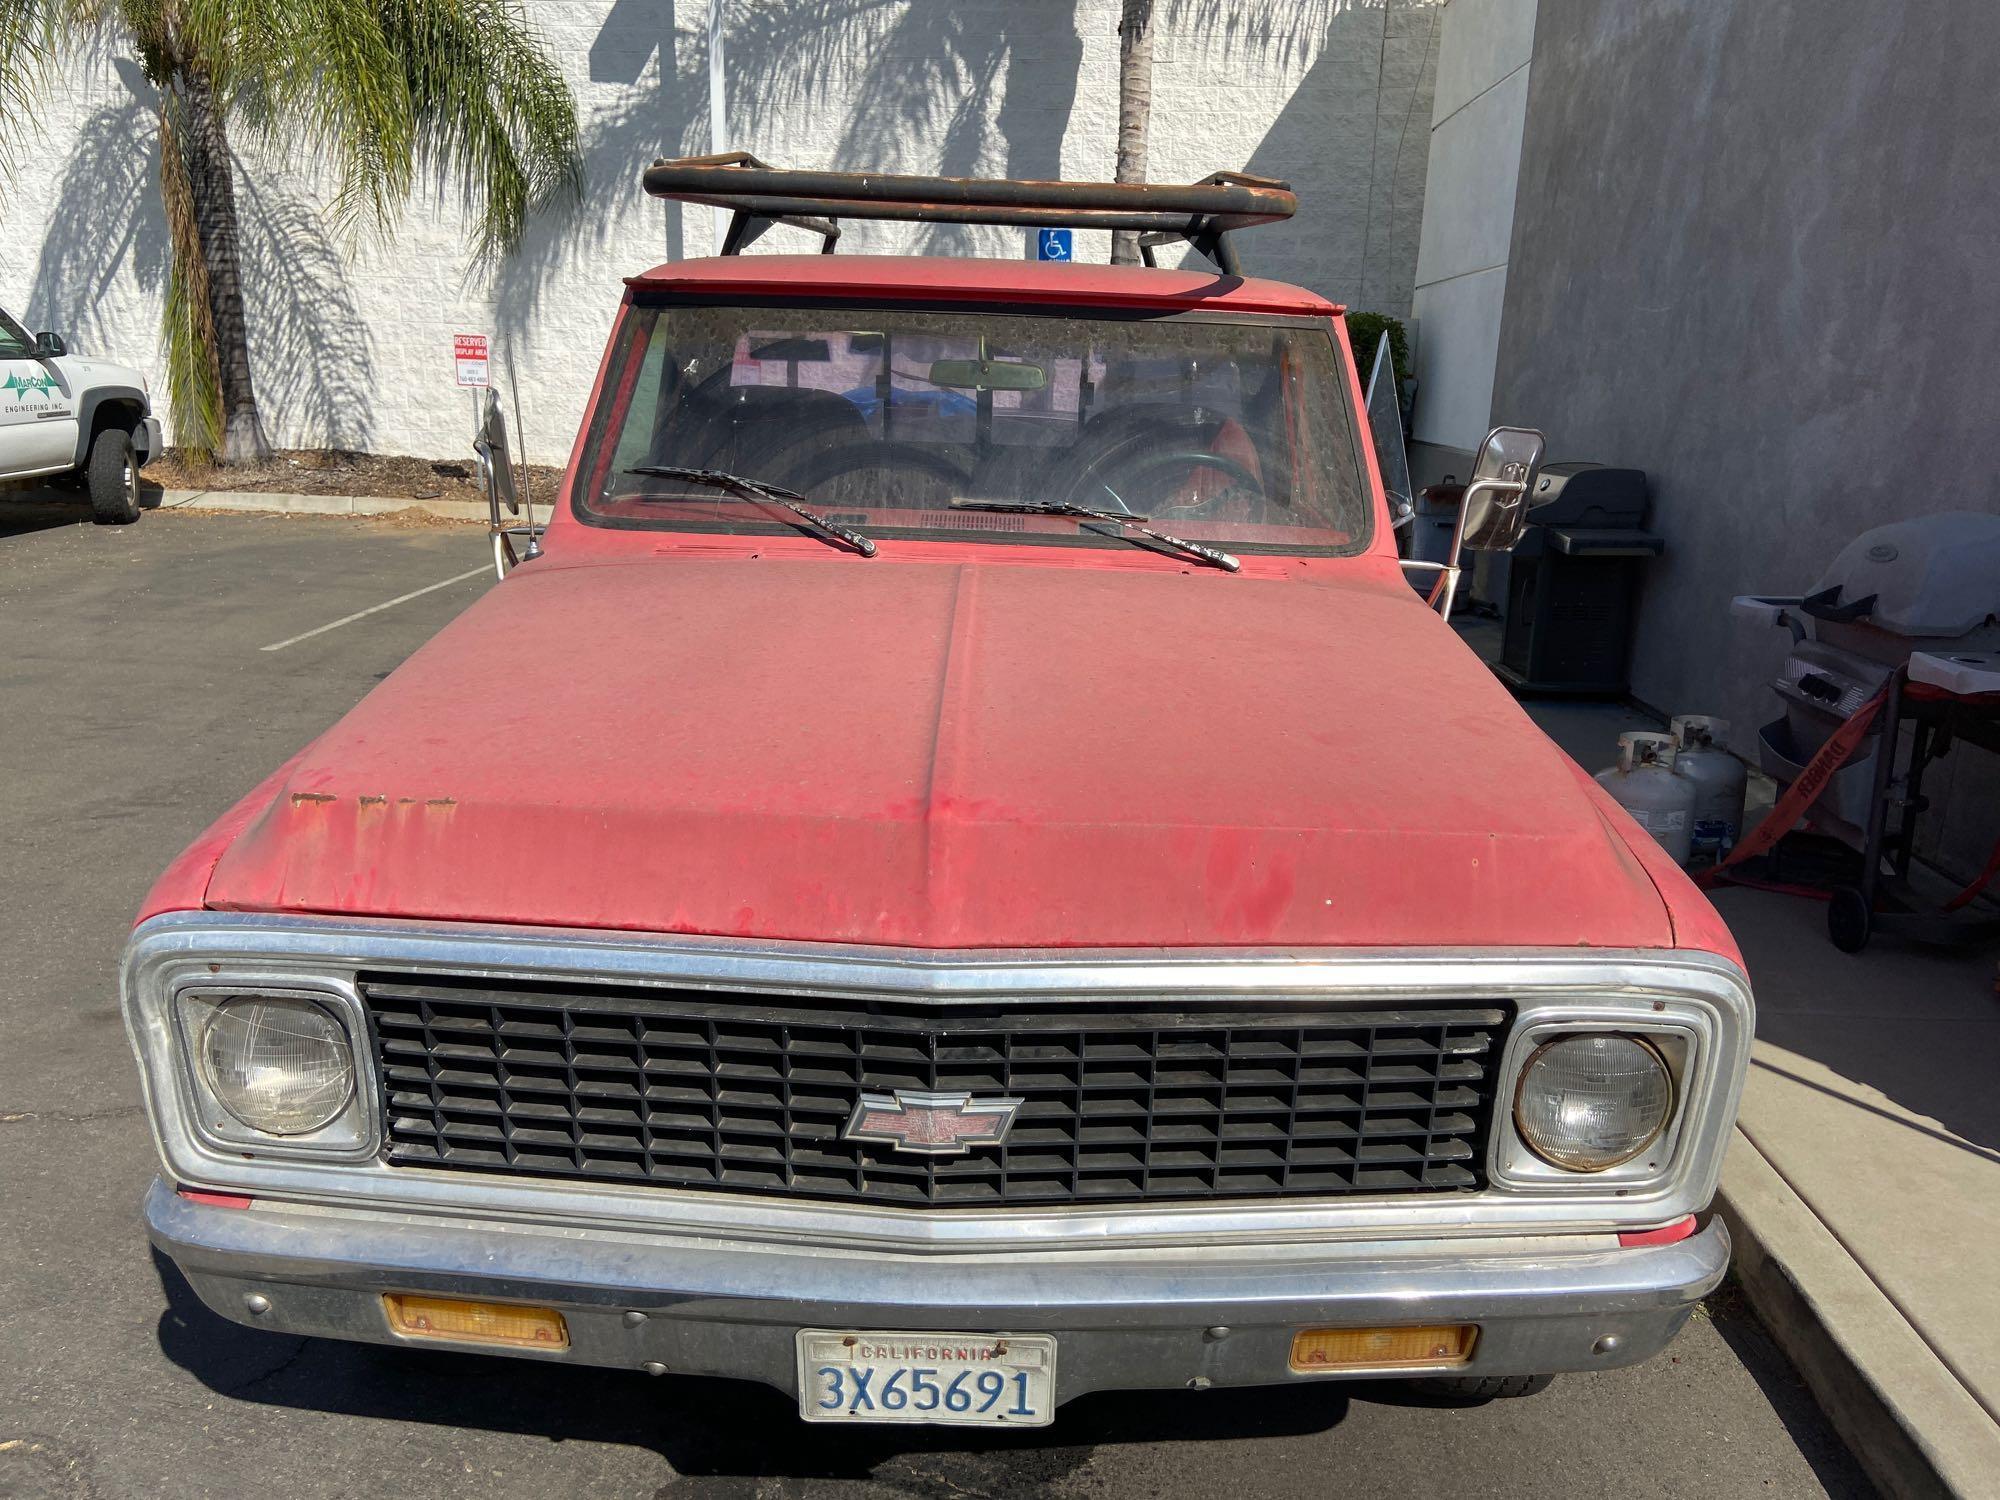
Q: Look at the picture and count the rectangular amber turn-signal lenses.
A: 2